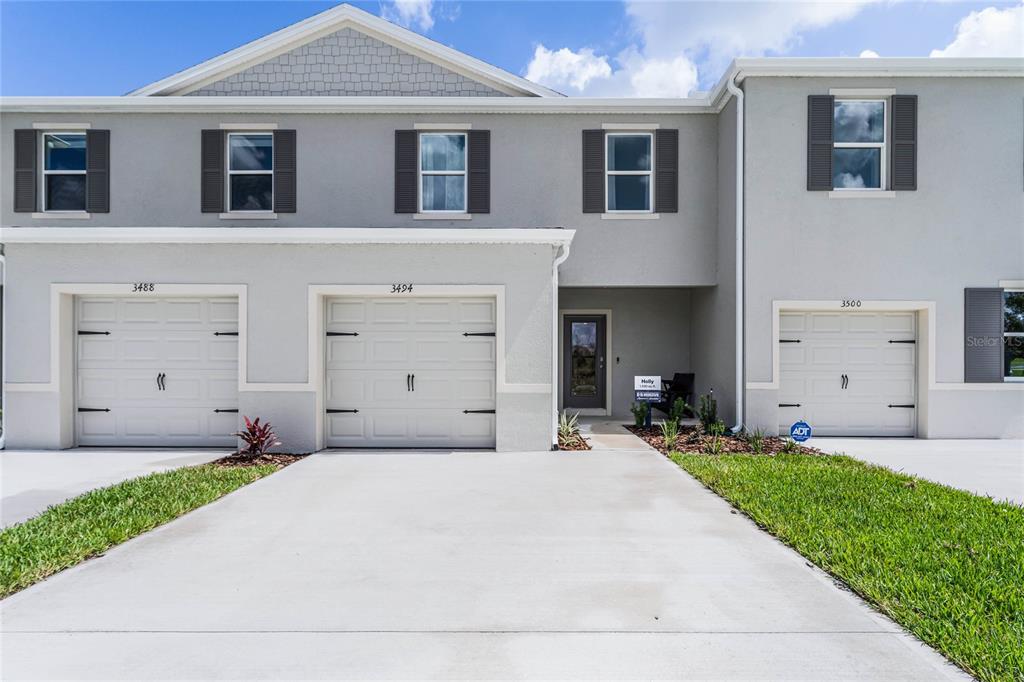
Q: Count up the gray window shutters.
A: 11